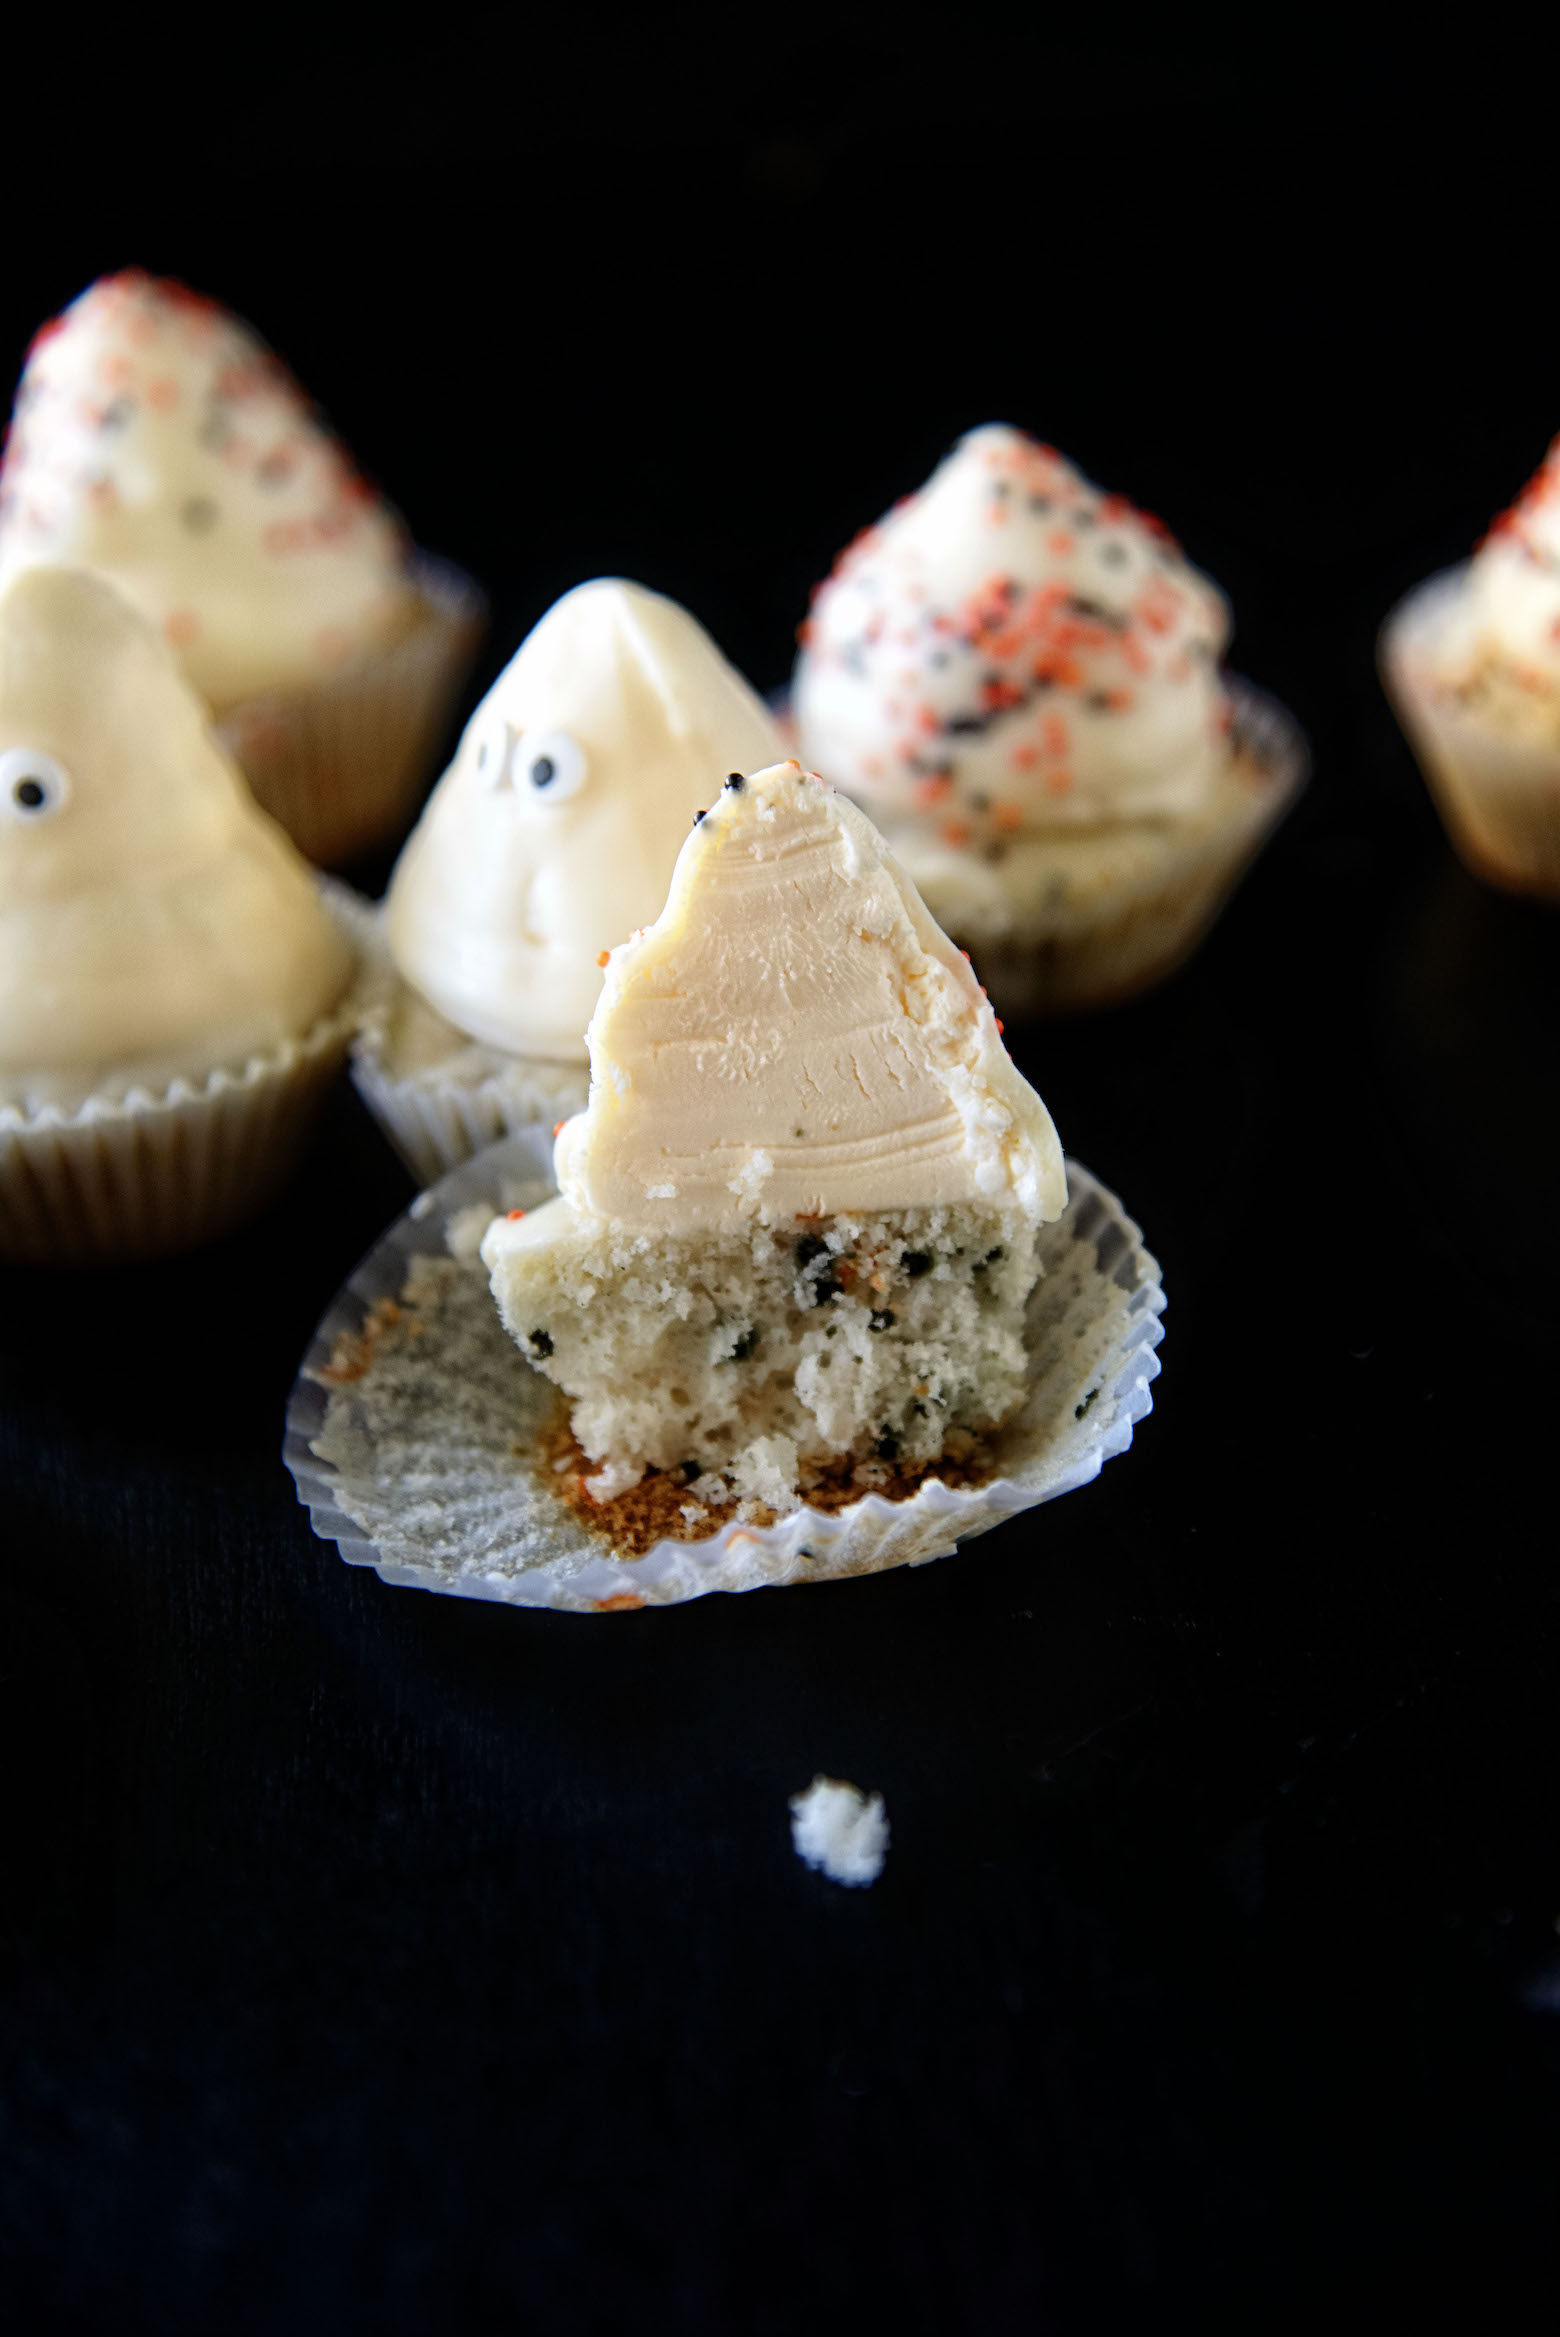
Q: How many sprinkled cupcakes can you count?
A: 4